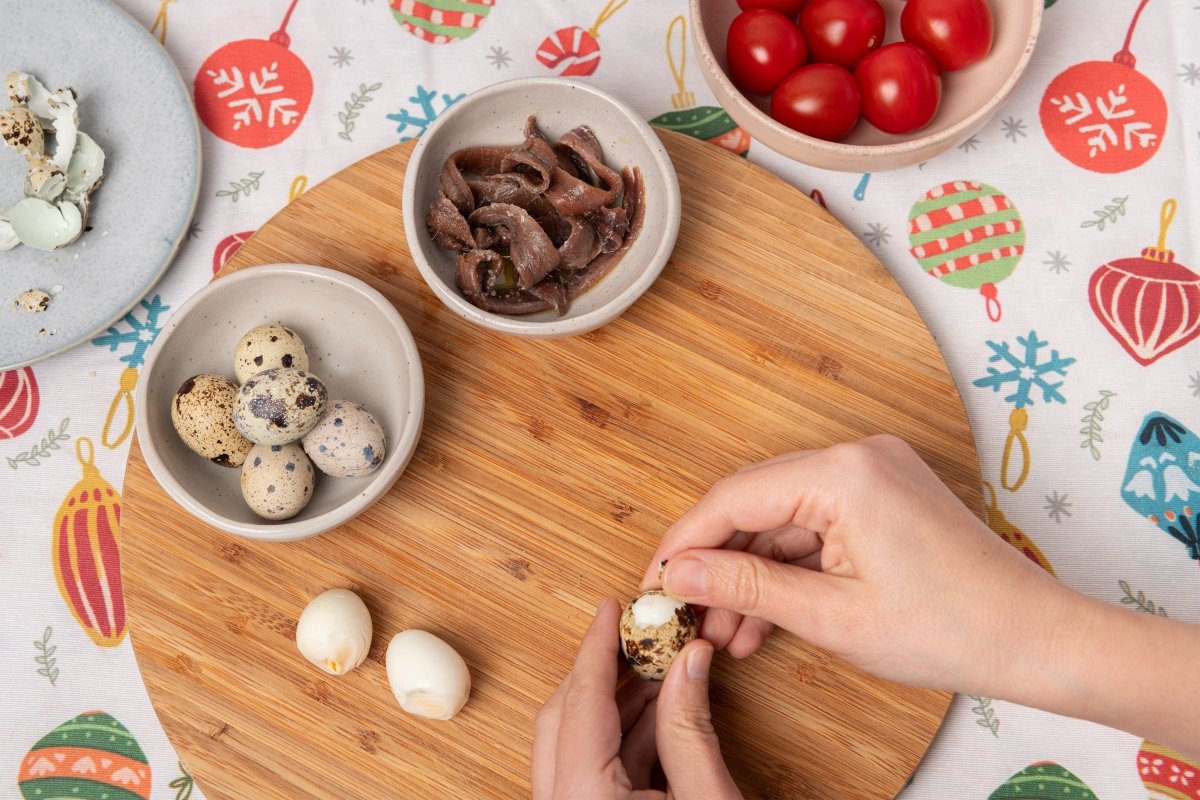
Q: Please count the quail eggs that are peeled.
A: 2